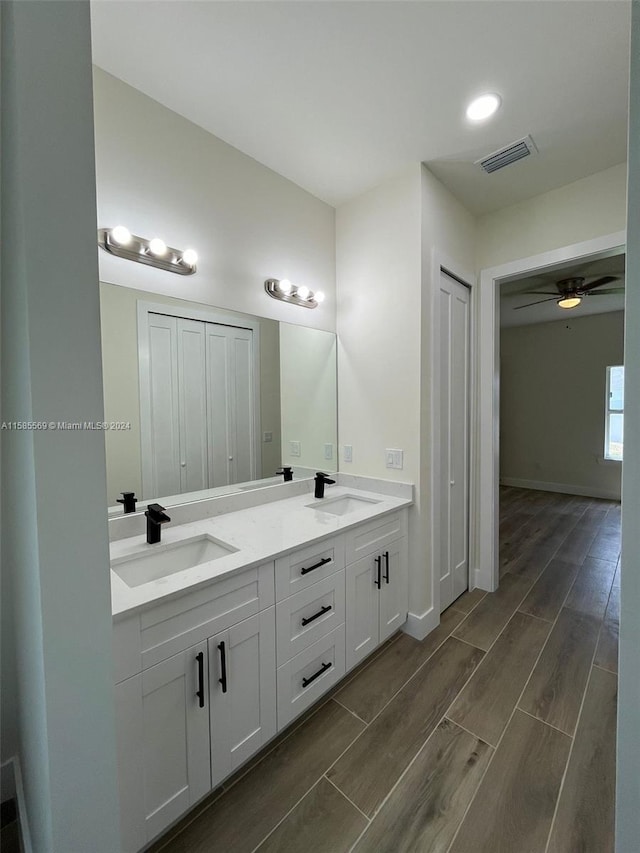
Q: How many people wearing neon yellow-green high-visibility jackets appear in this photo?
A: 0